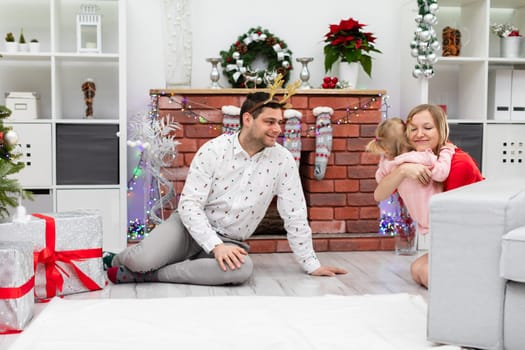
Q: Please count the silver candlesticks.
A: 2